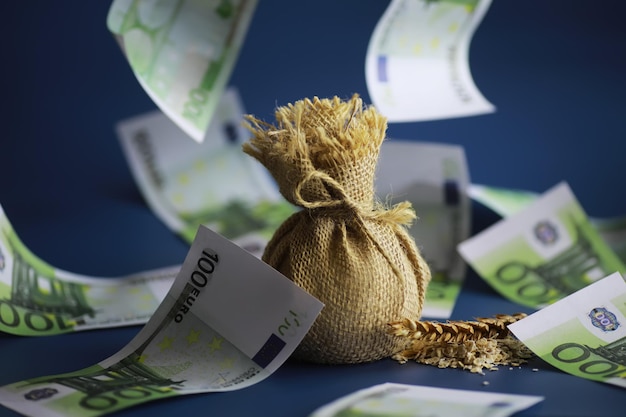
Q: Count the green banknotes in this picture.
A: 10